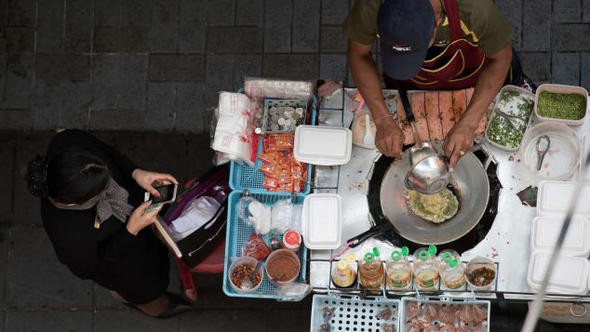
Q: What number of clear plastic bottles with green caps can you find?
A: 4